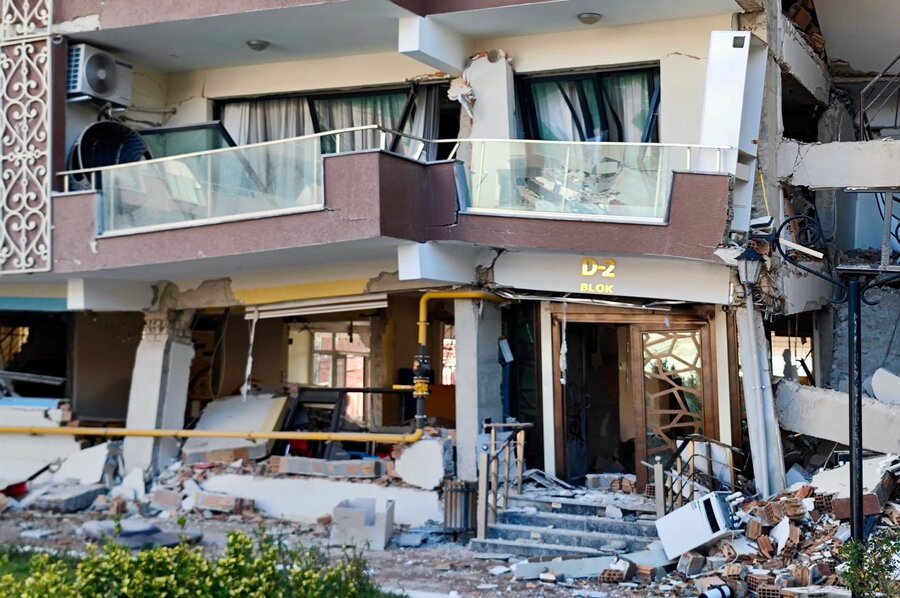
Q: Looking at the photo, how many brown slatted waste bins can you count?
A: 1